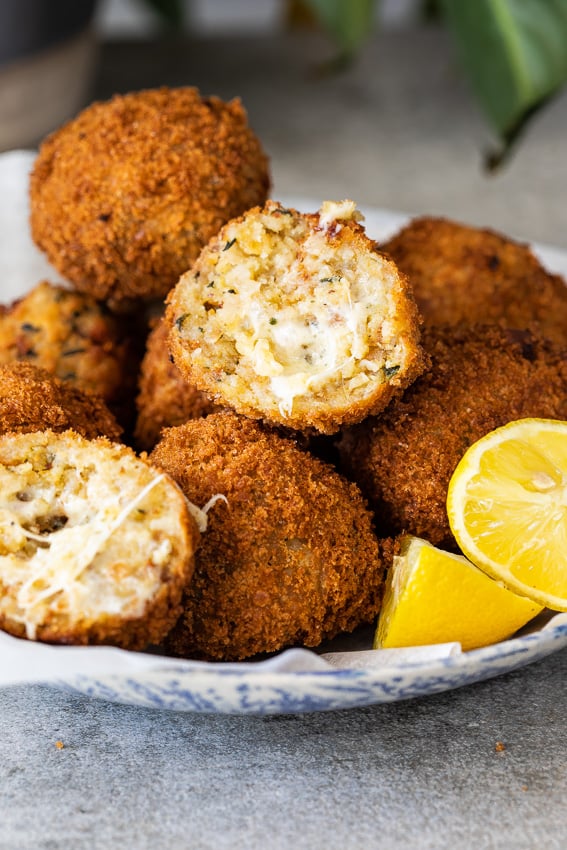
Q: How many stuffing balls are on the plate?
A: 9